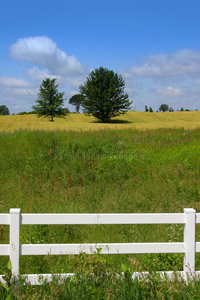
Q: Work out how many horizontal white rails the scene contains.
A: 3